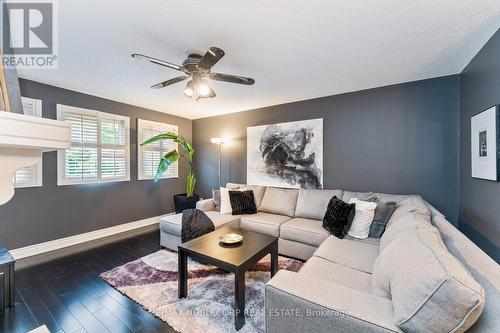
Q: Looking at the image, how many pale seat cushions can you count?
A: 5